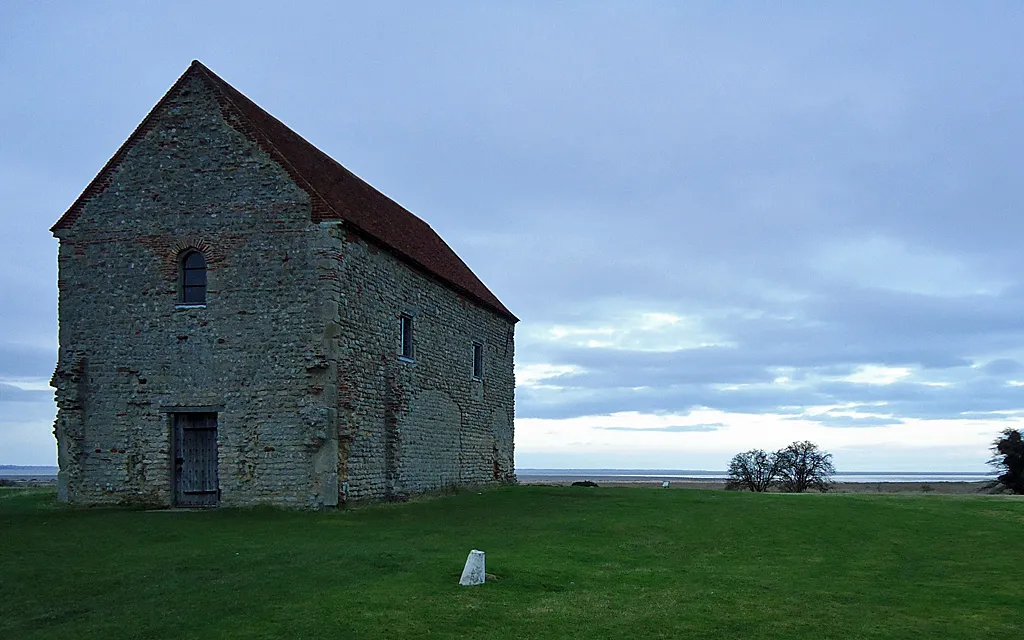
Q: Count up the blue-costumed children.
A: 0